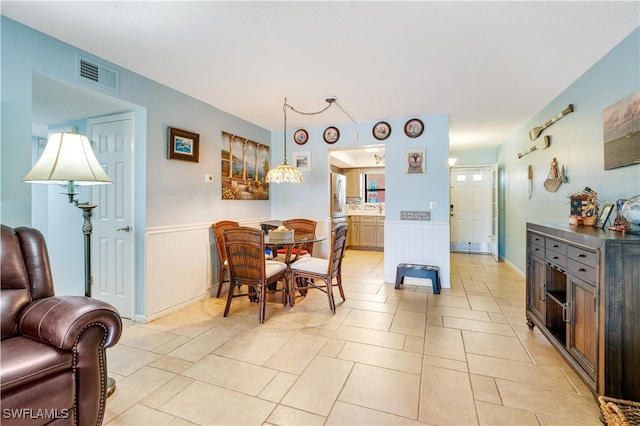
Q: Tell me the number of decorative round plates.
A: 4